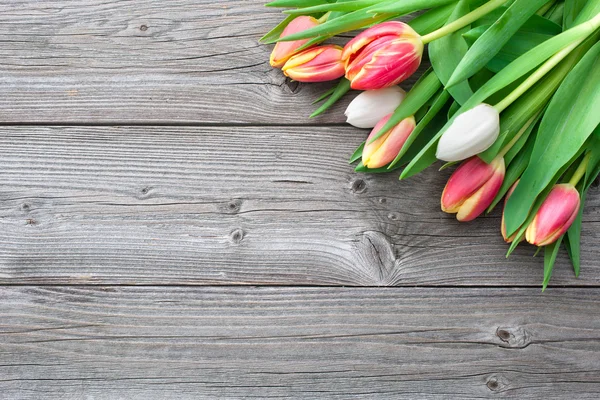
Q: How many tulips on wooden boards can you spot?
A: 9